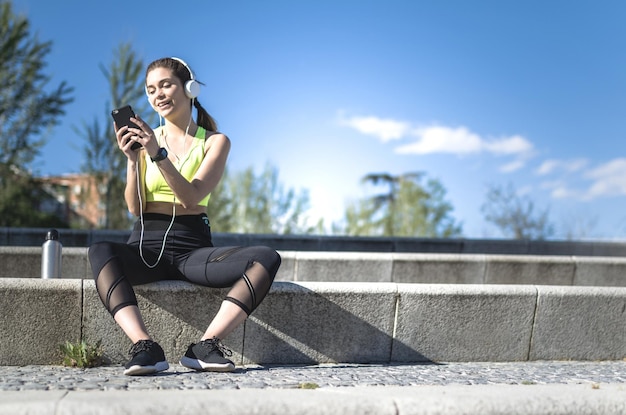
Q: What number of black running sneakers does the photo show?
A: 2